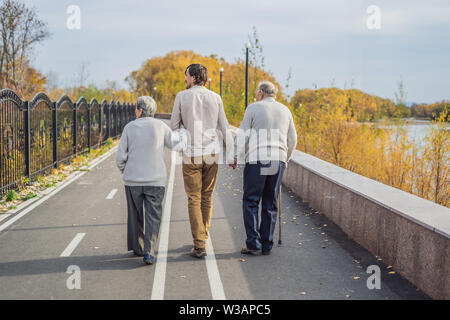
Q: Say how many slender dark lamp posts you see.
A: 3